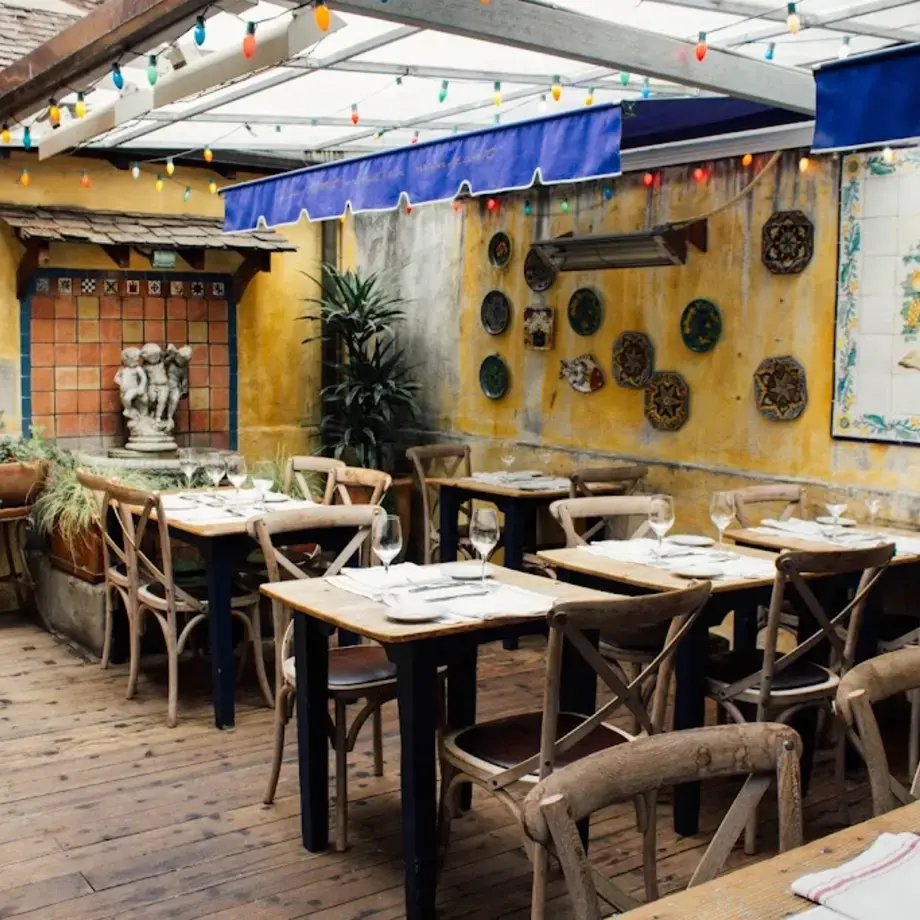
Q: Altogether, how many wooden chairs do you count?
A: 13